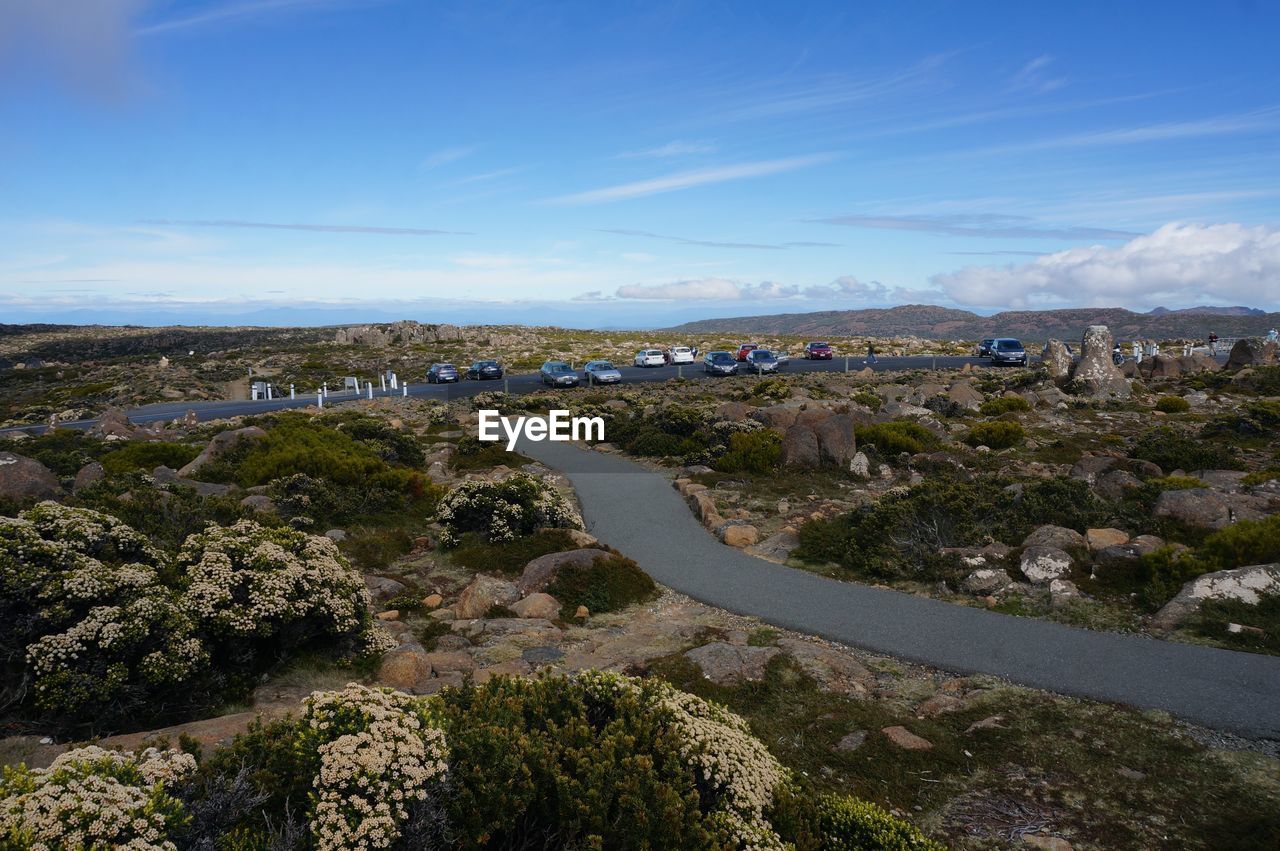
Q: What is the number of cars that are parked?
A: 12